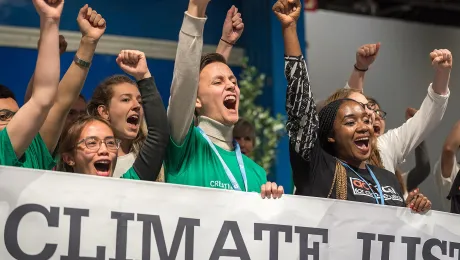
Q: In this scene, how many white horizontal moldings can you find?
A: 1